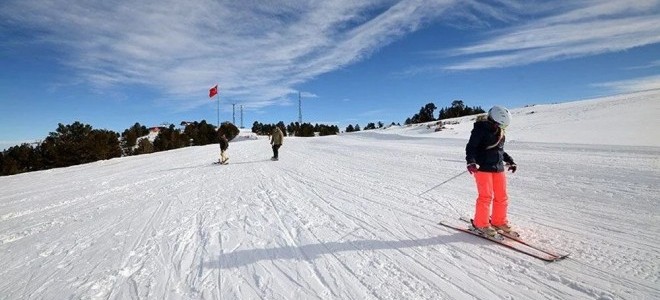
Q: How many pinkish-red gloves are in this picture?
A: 2